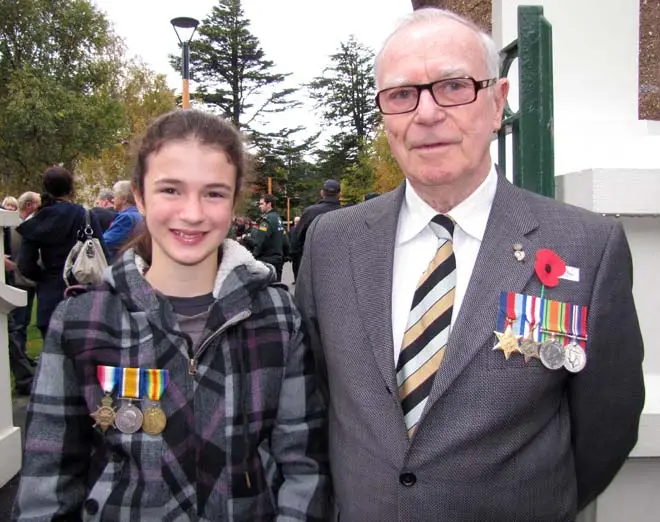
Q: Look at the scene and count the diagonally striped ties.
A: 1